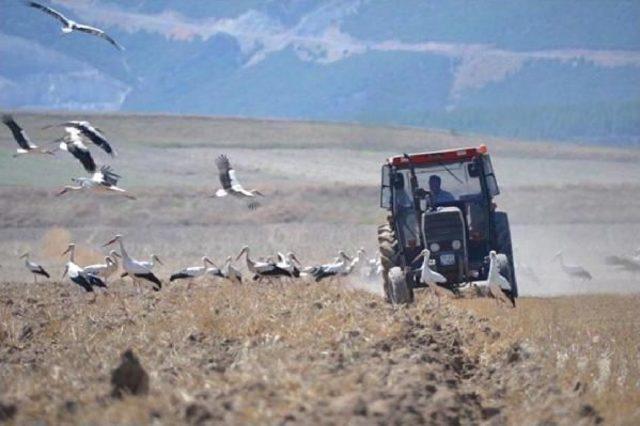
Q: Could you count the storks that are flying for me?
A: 6